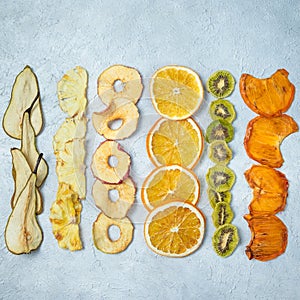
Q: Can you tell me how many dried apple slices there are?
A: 5